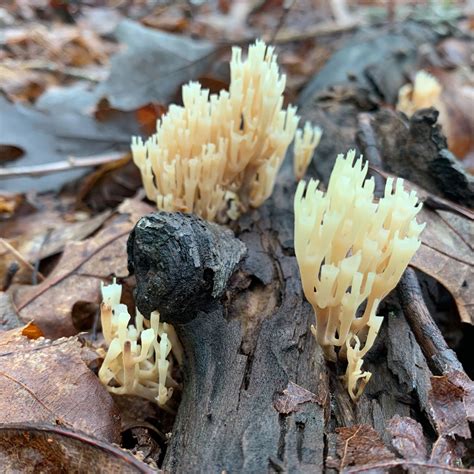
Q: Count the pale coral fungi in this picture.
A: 5